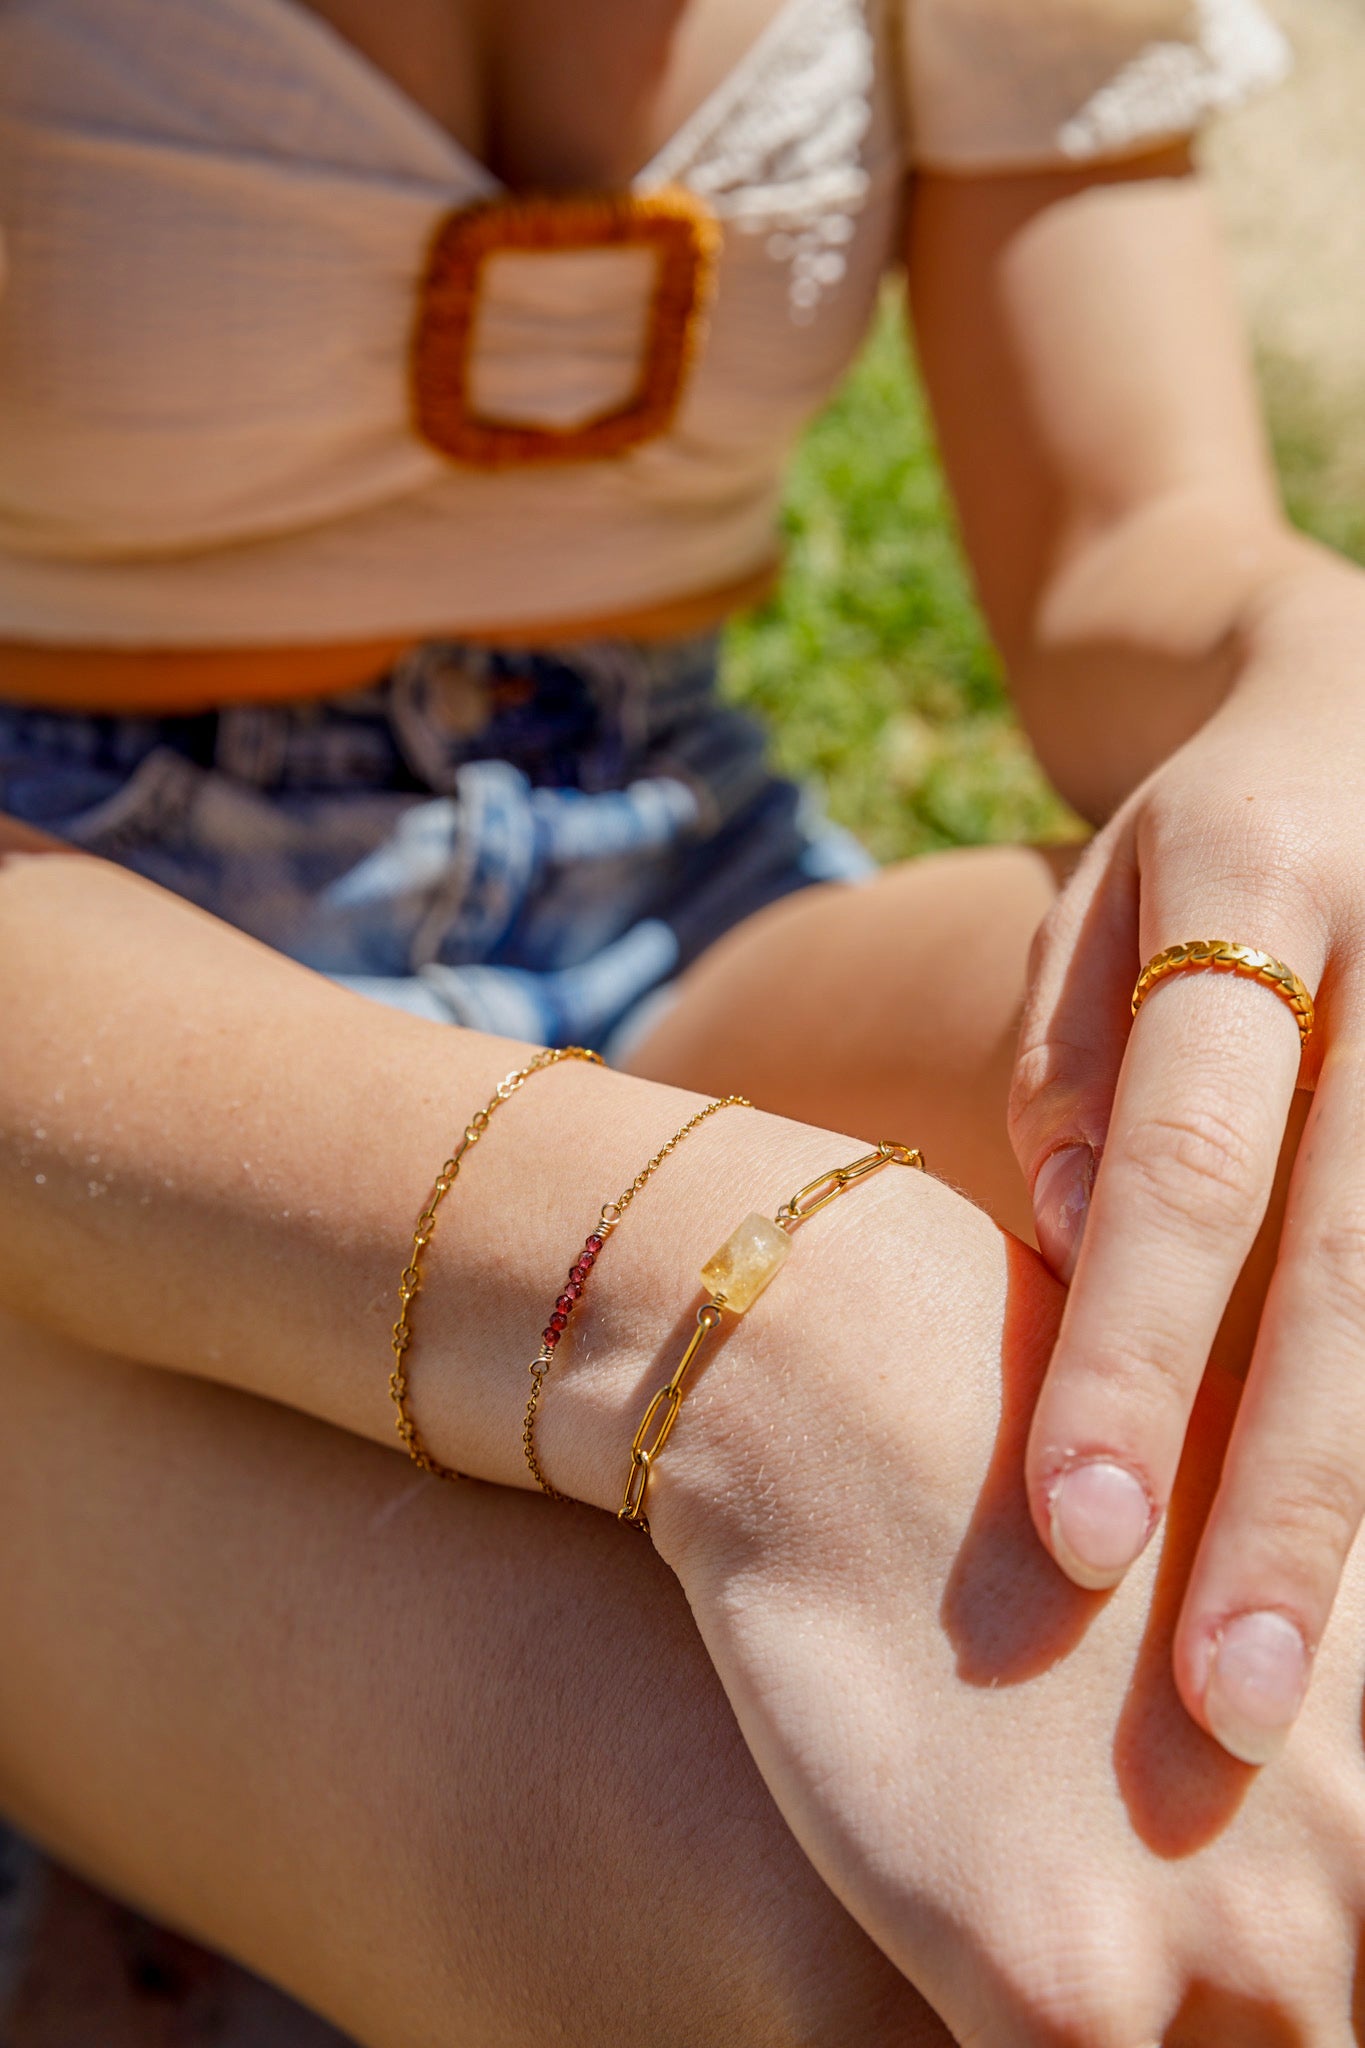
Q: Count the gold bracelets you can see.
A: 3